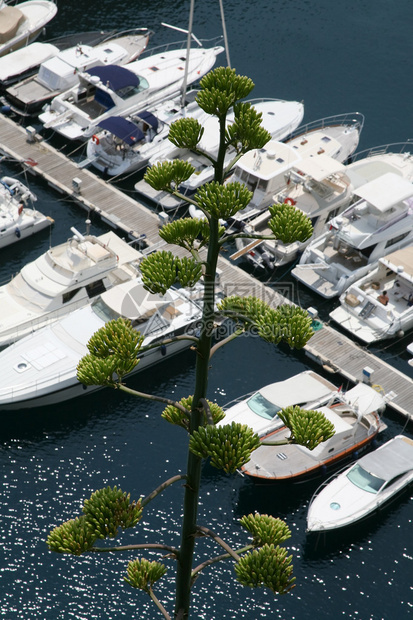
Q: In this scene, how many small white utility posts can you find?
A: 5